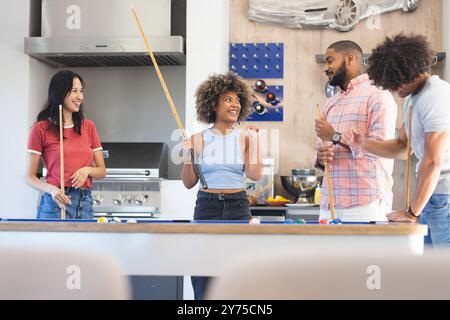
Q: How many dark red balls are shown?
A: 1